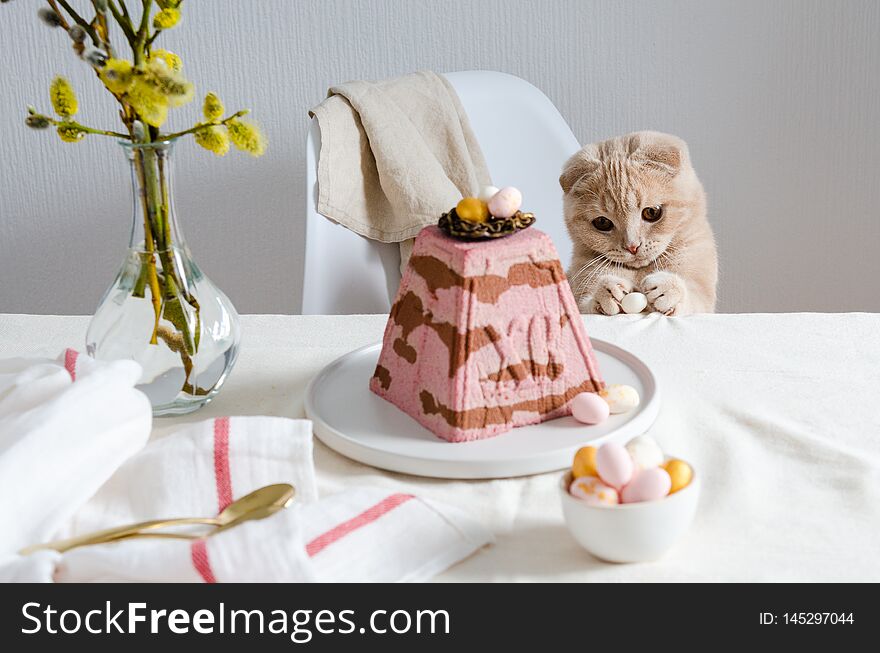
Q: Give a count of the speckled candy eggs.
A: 2